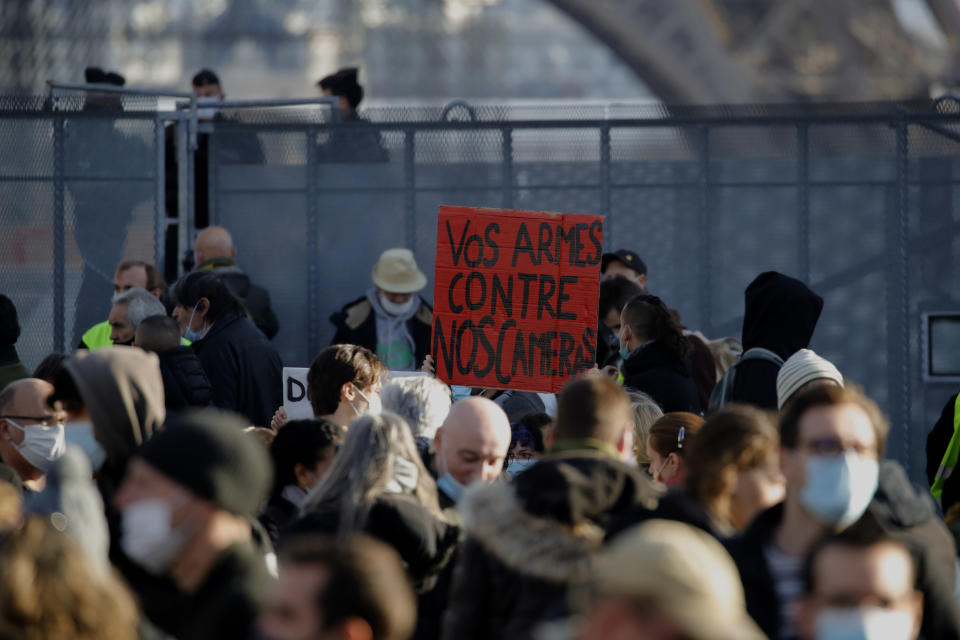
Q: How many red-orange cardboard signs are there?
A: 1